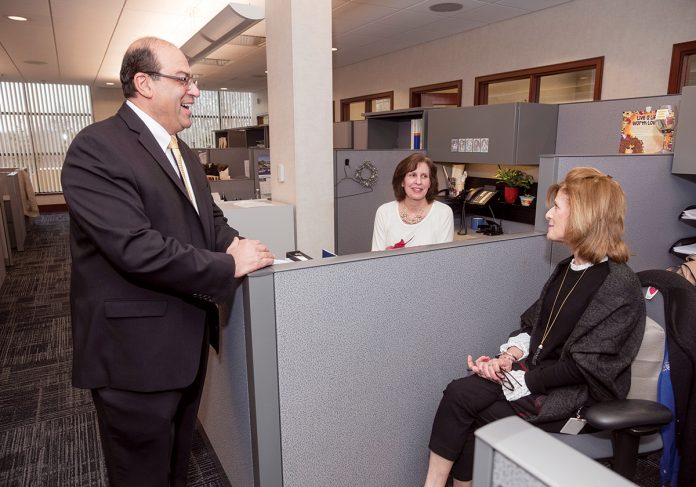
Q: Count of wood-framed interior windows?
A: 4